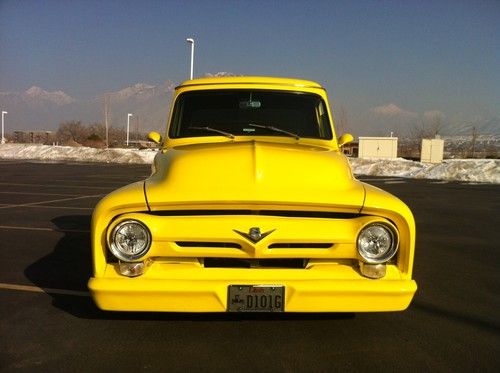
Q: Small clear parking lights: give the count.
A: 2